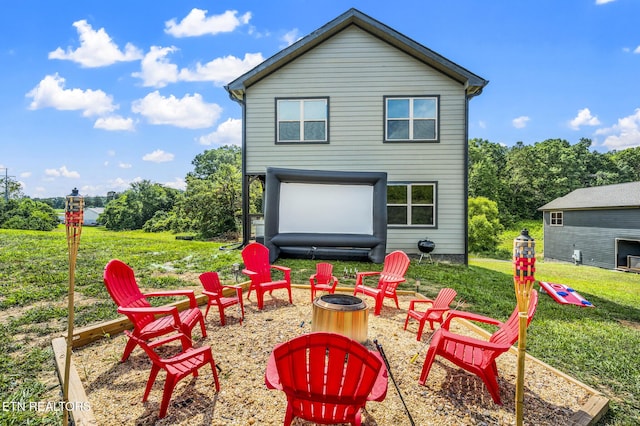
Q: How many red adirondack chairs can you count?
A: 9